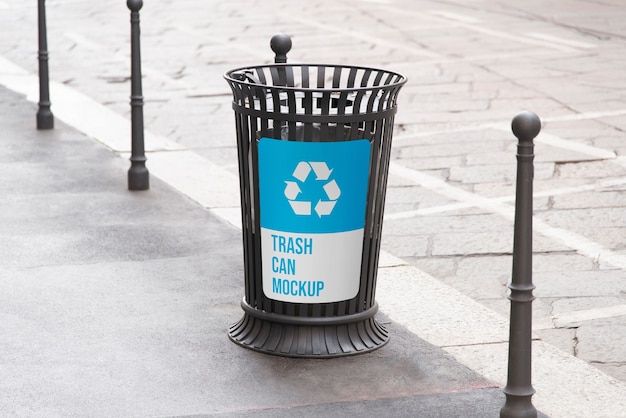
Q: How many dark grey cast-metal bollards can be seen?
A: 4